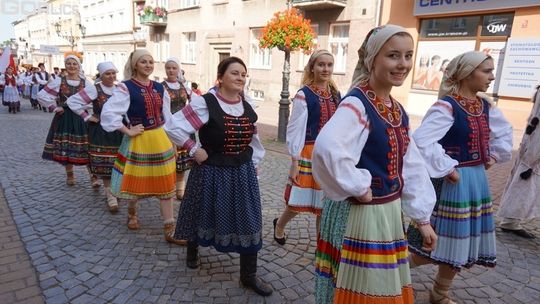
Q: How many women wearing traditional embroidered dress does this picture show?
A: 8